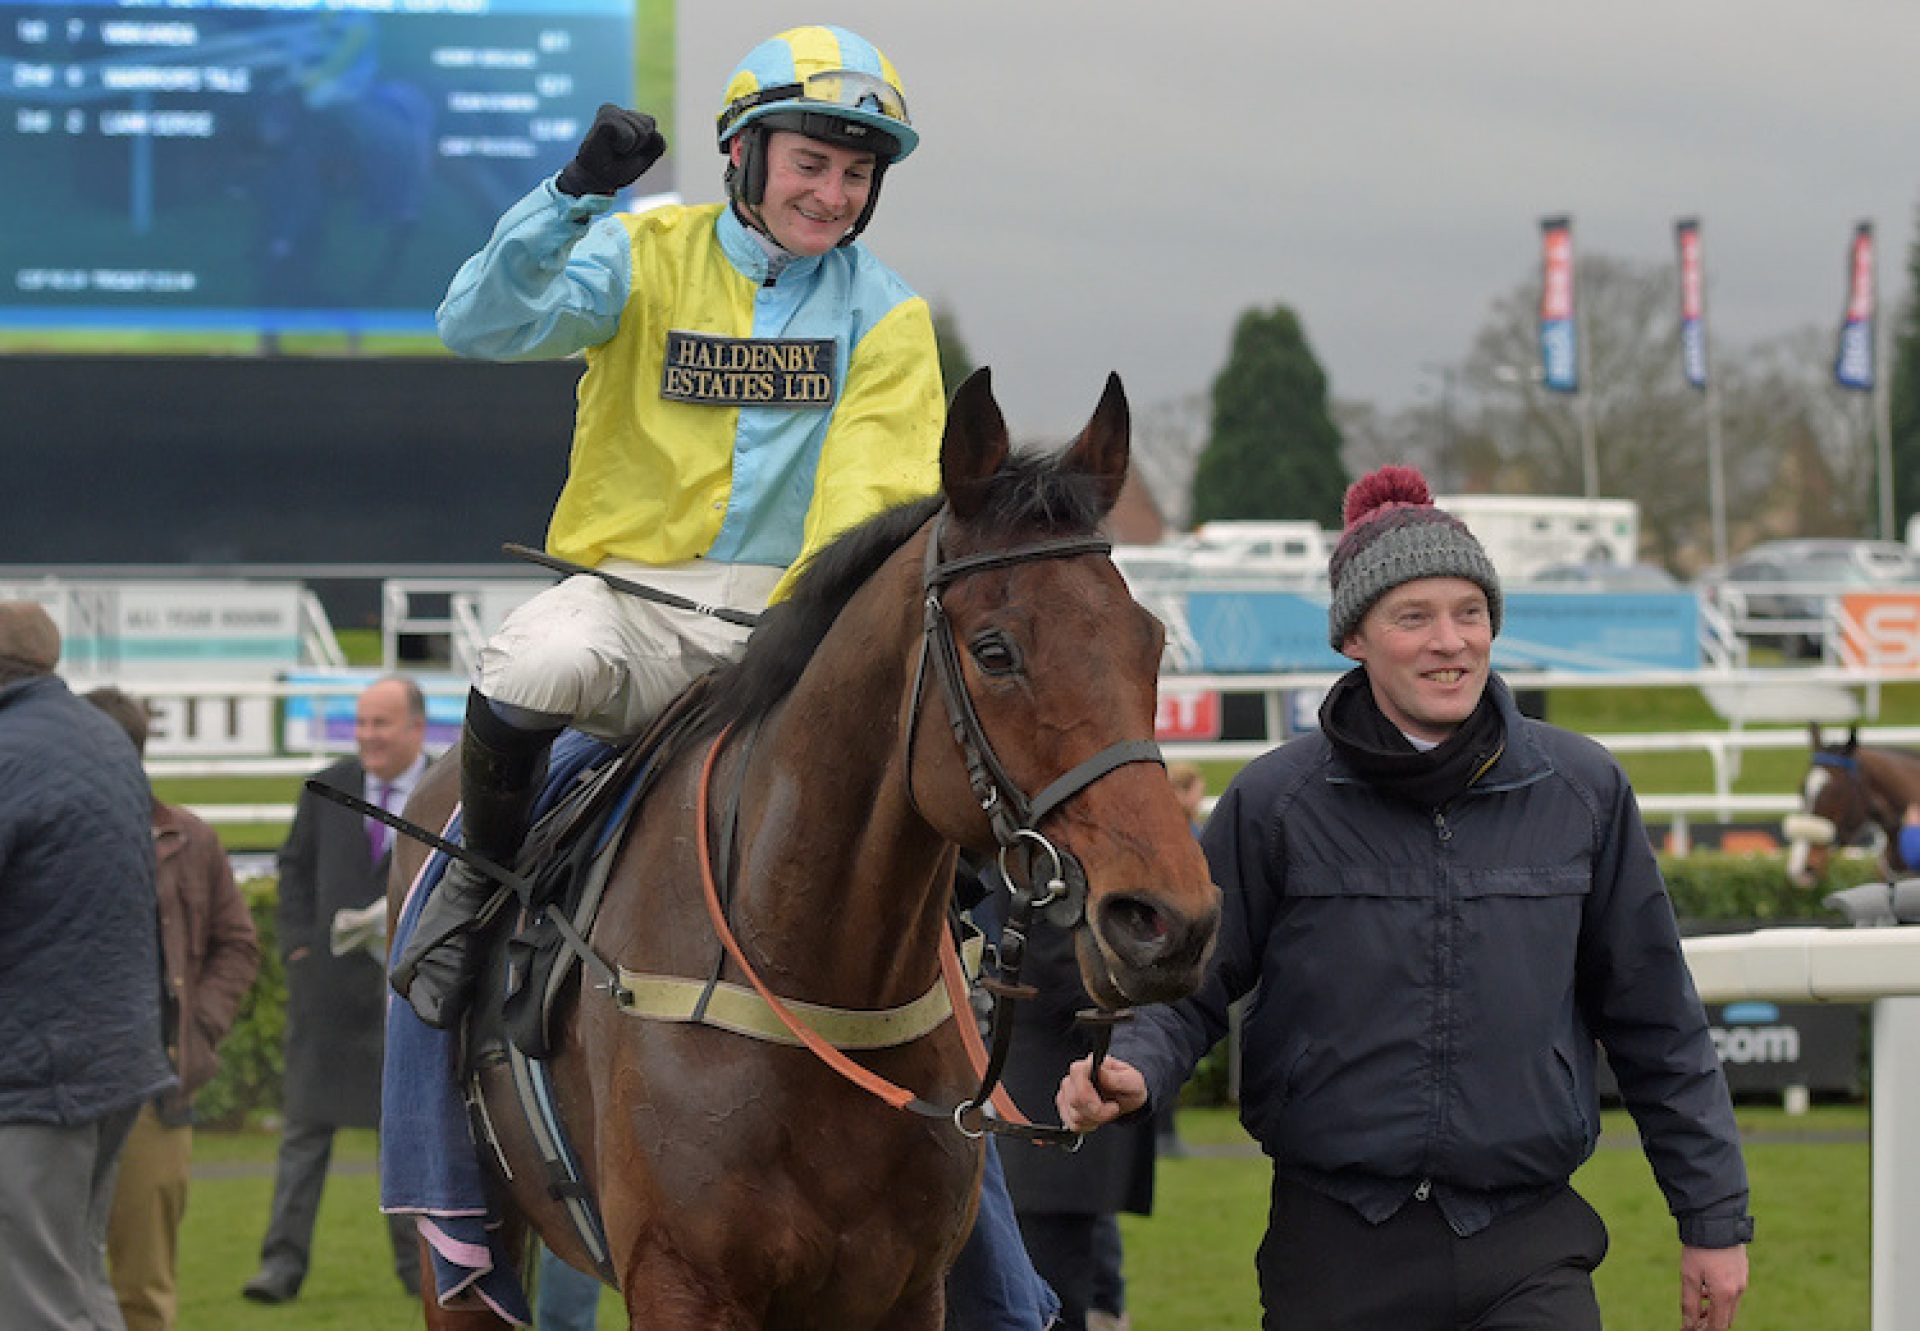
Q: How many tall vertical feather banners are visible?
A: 3